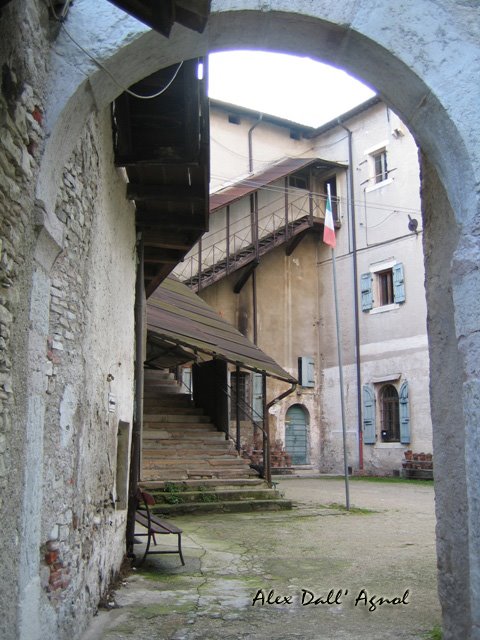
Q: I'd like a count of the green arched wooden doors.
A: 1